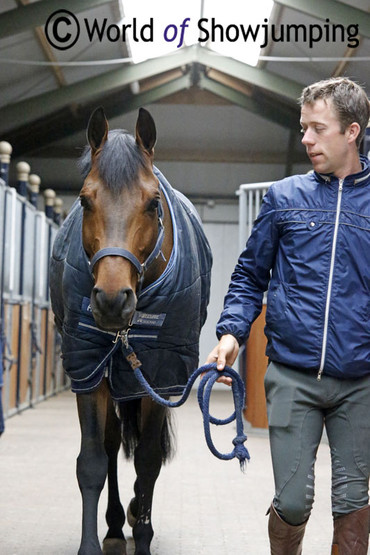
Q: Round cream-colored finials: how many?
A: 5